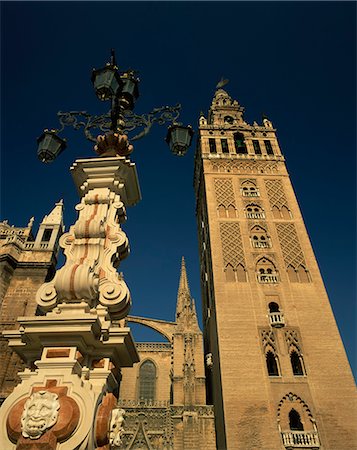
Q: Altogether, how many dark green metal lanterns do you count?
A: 4